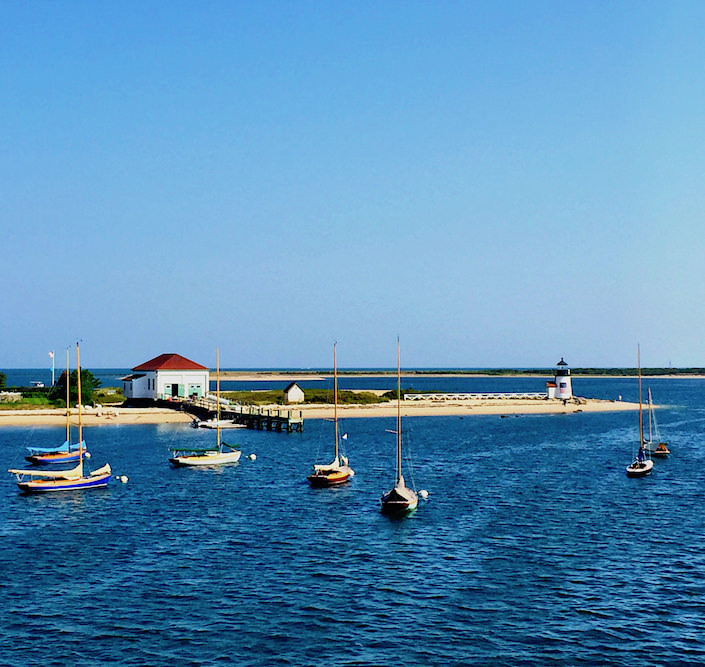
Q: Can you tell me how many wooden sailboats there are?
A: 7